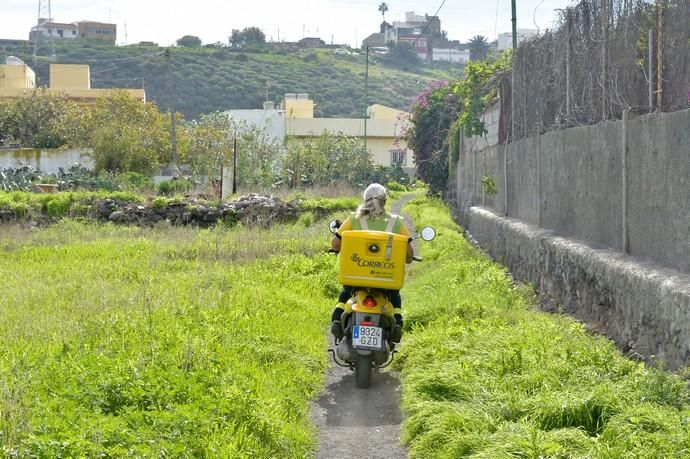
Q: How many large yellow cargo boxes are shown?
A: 1